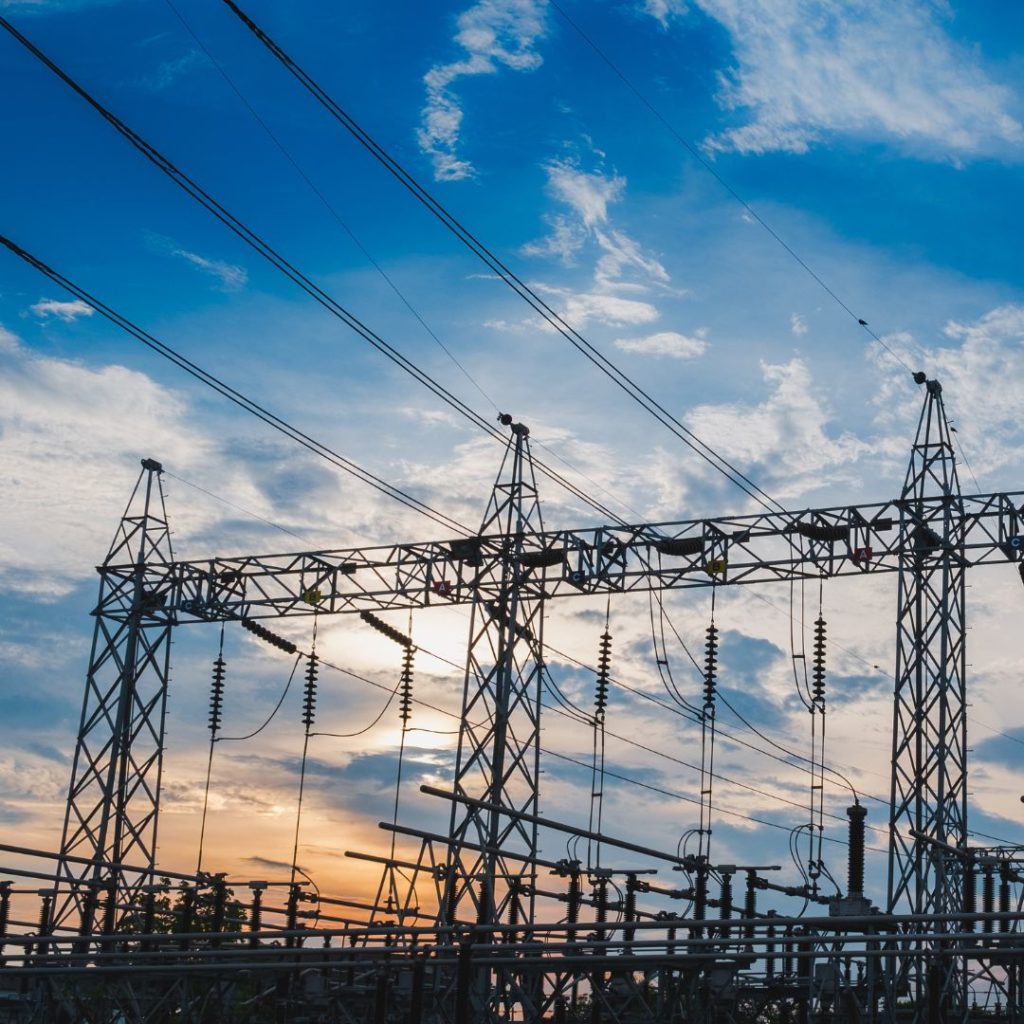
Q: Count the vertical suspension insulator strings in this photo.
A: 6